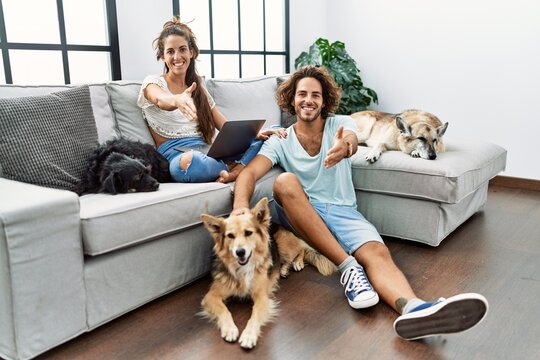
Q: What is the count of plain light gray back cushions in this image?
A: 3